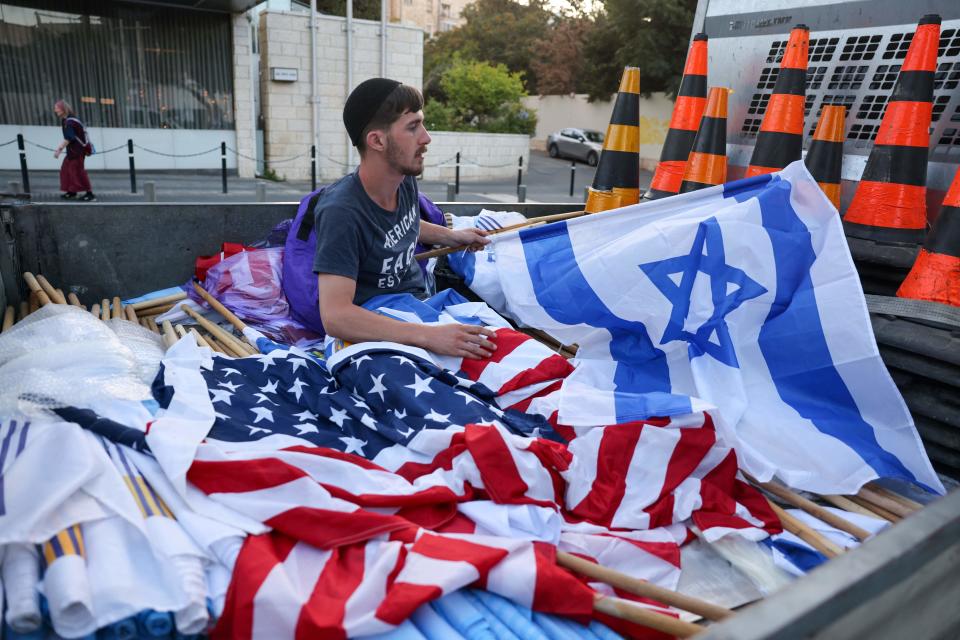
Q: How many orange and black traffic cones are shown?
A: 7